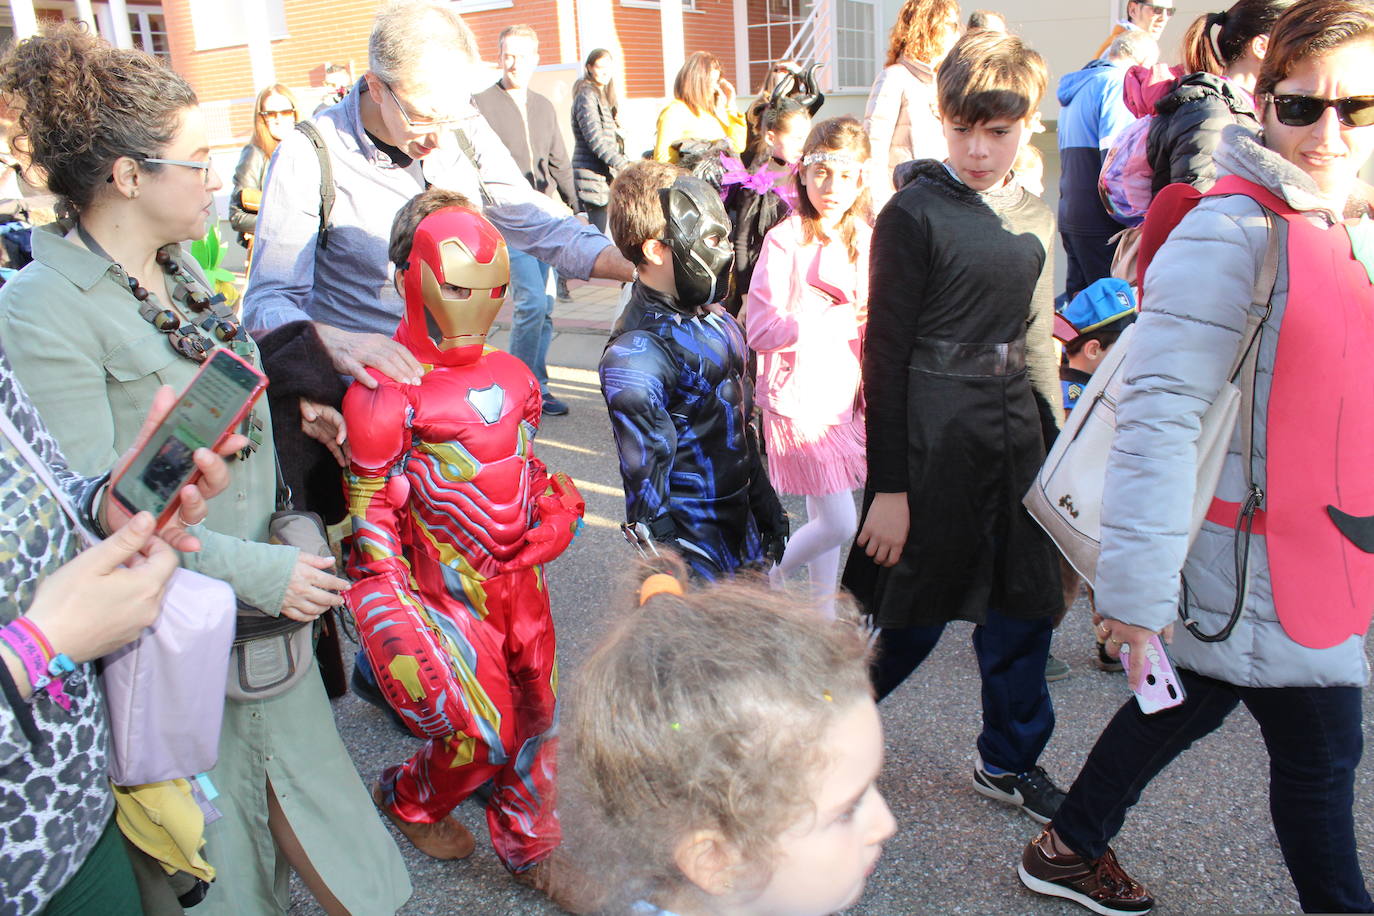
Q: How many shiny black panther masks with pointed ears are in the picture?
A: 1